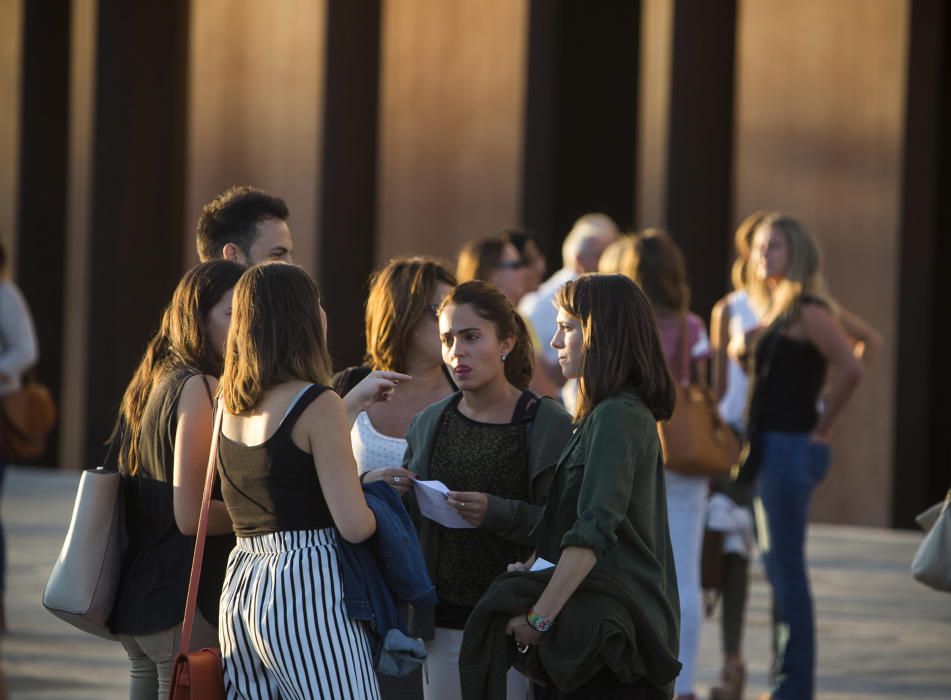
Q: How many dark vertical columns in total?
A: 6